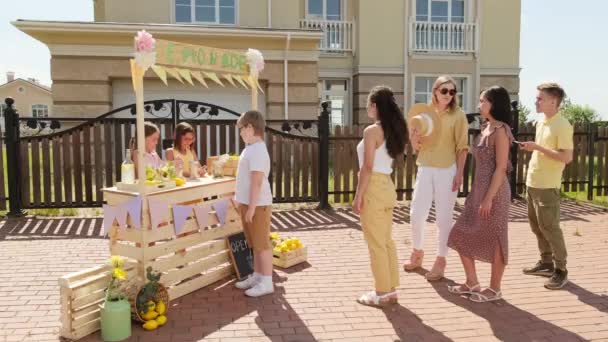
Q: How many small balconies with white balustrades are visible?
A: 2